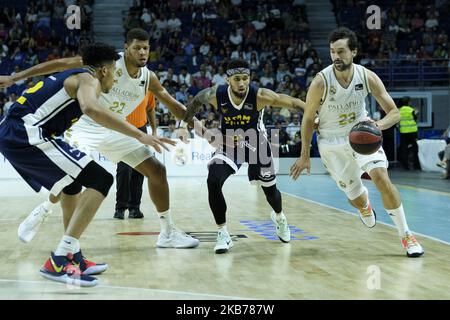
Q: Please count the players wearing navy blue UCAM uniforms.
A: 2